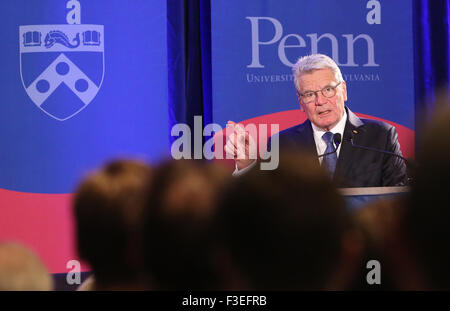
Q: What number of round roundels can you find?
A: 3